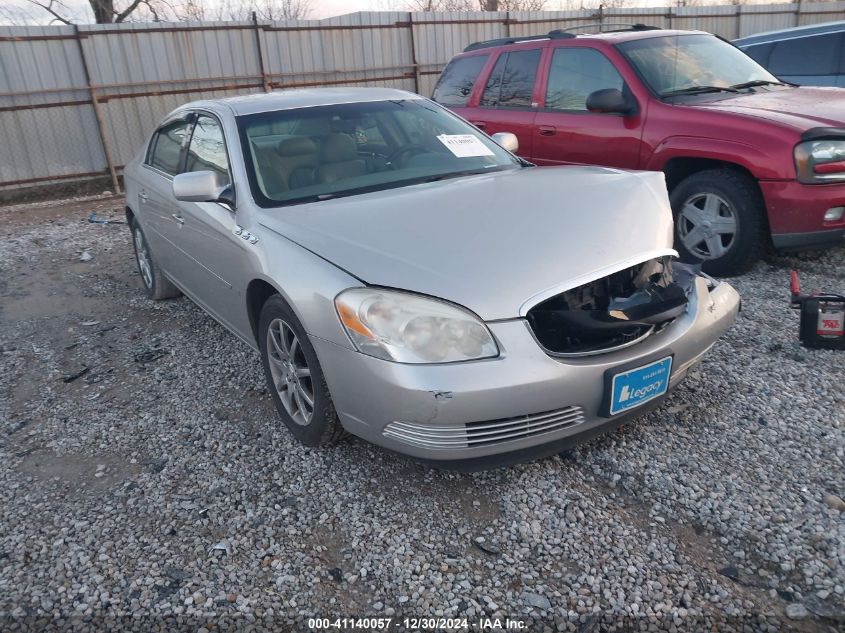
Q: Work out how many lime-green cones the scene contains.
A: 0